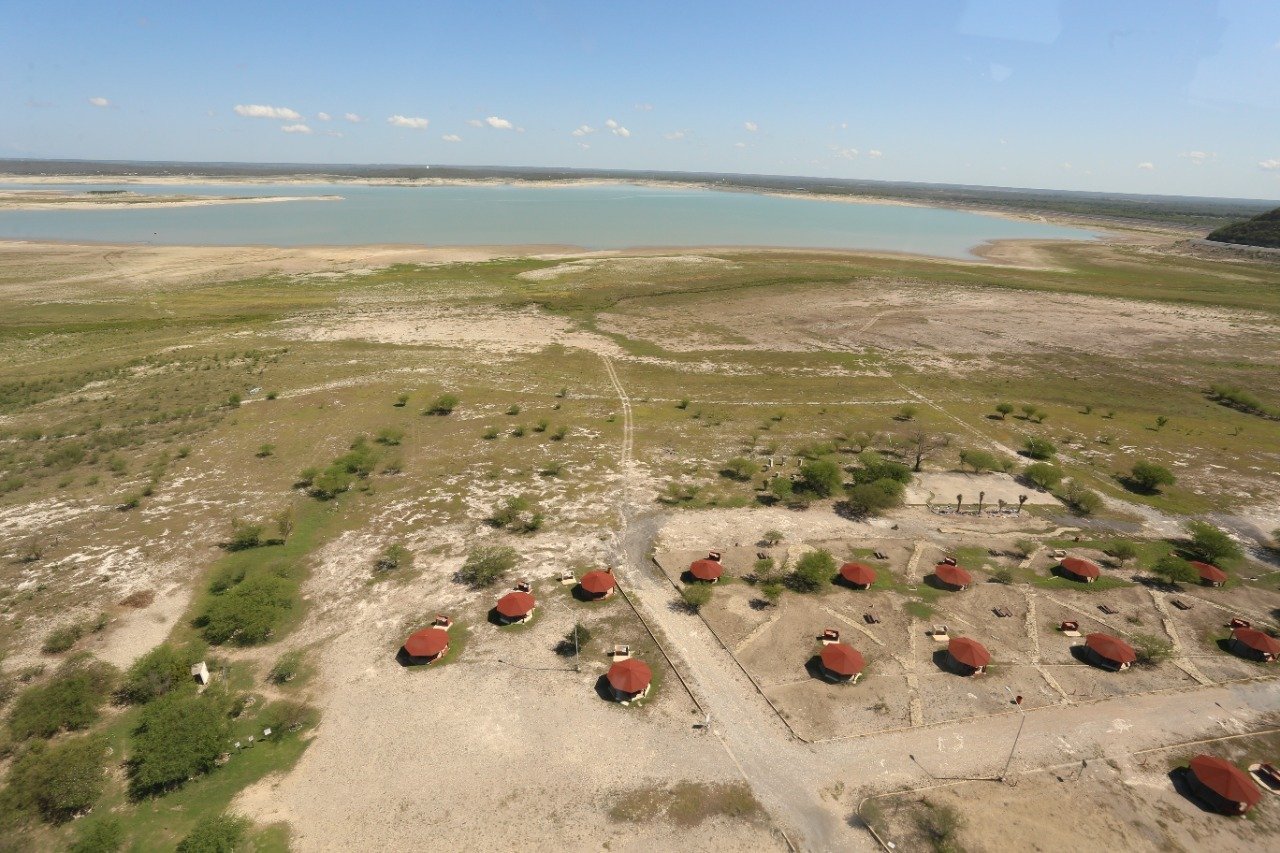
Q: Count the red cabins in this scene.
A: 14